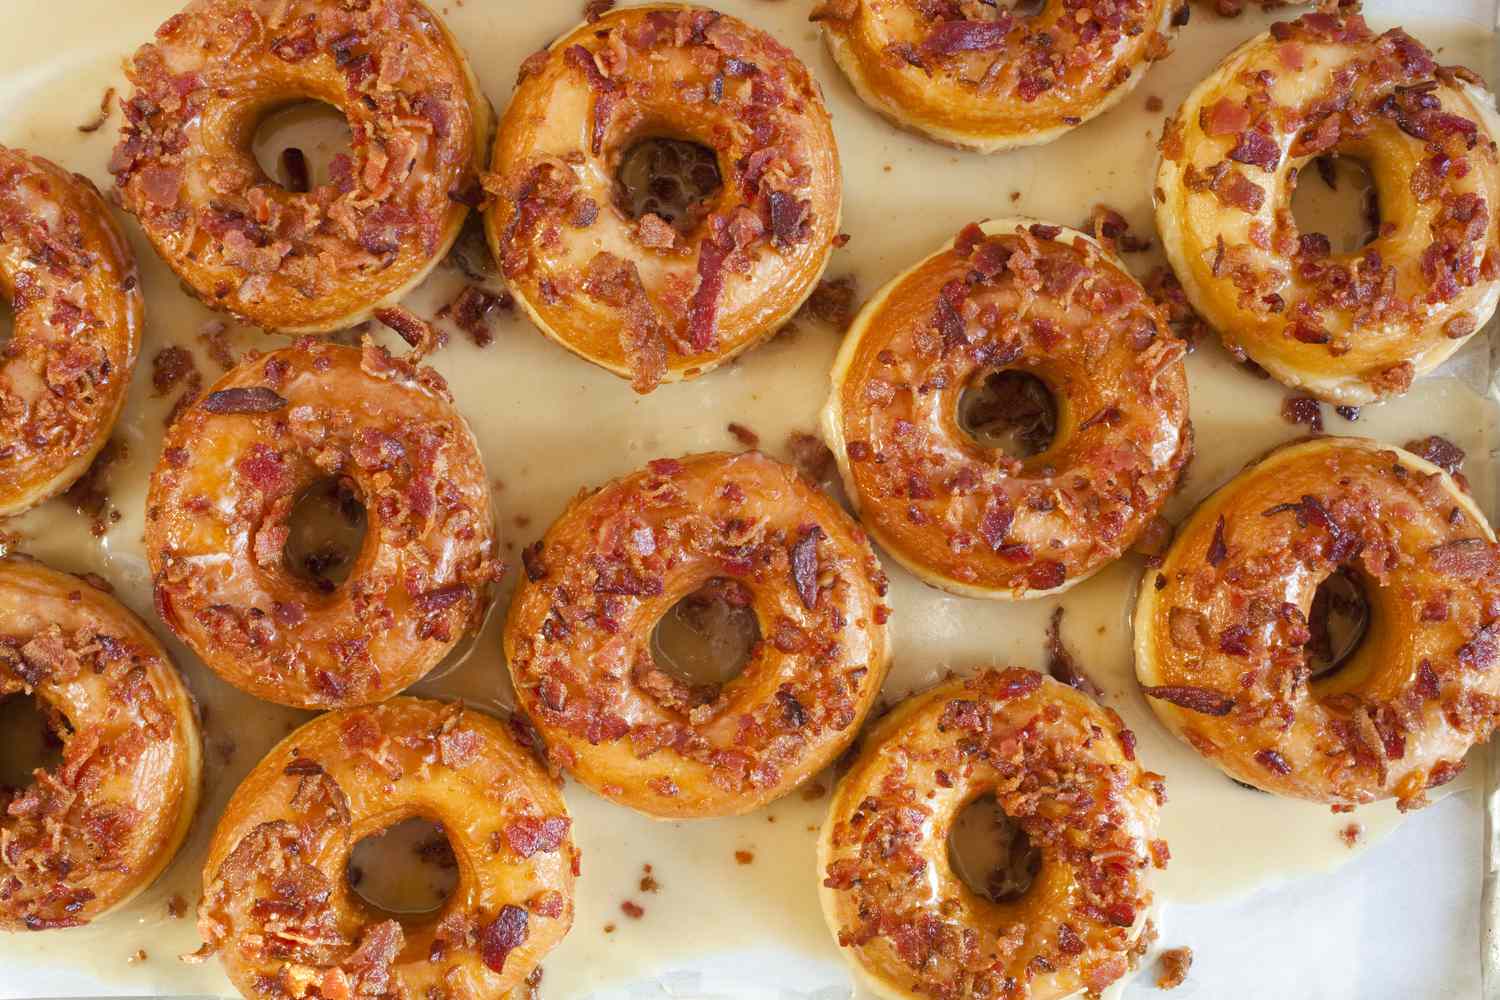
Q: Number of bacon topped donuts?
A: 12